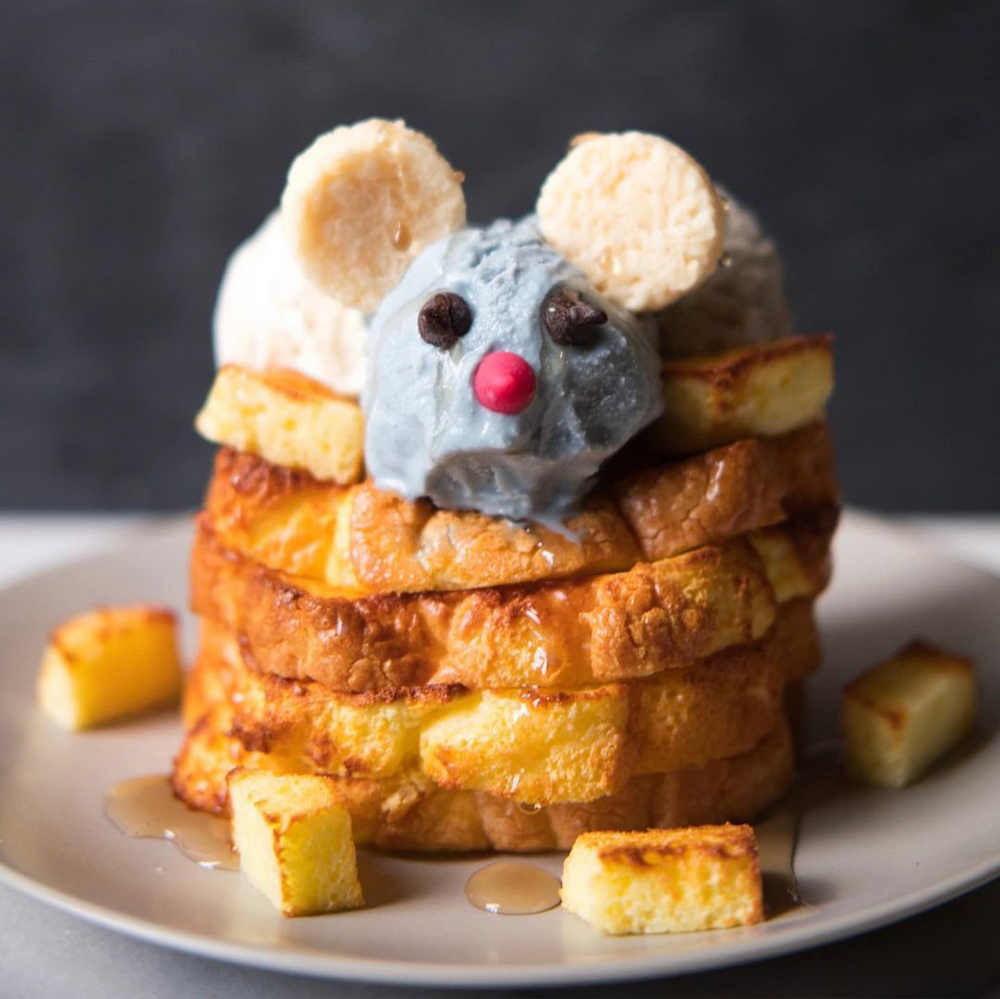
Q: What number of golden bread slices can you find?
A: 4